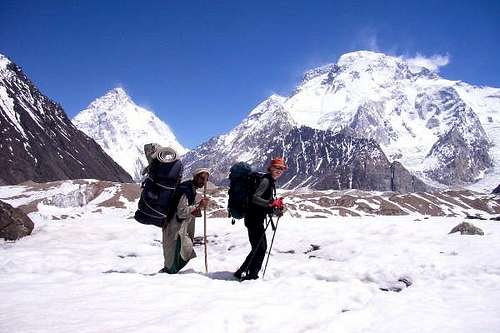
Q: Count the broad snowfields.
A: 1